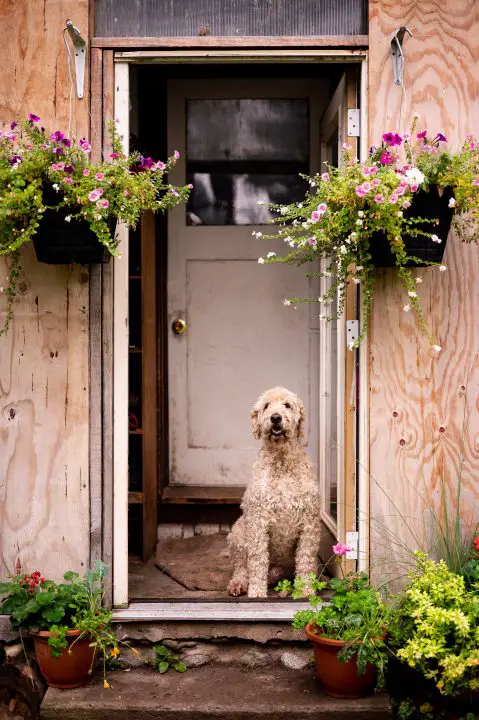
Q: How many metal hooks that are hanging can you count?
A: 2